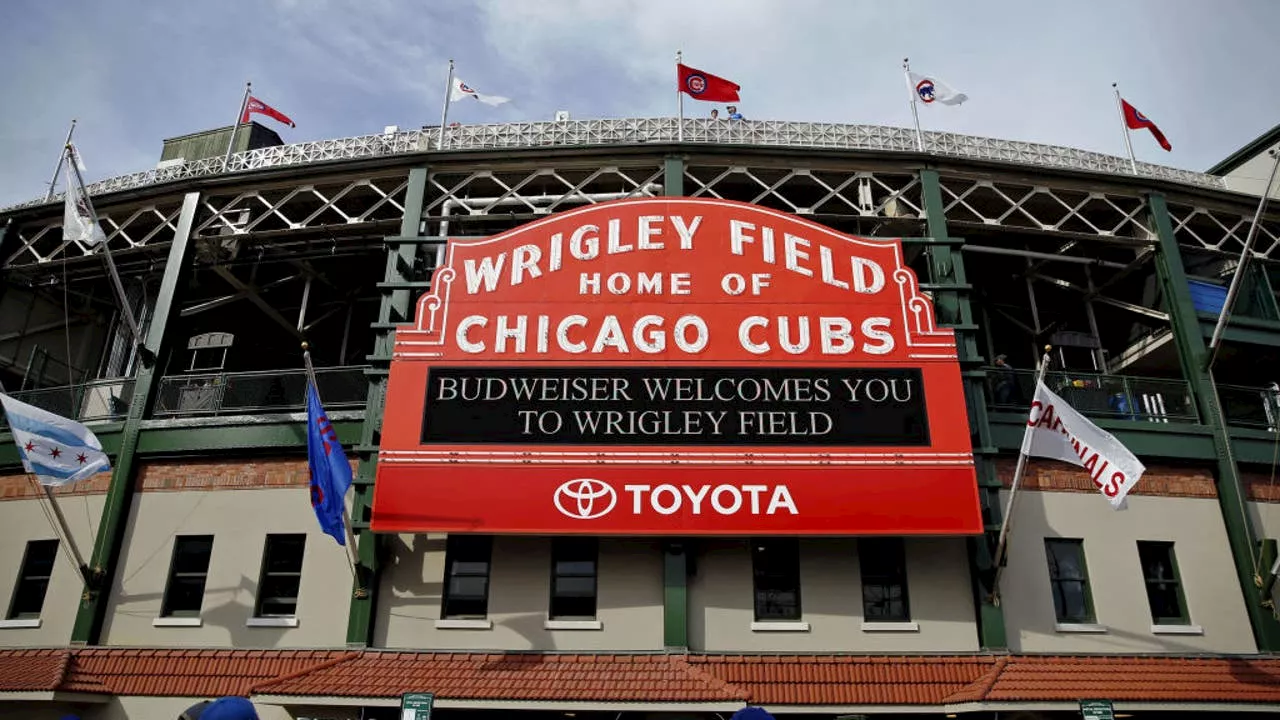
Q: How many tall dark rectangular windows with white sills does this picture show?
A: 9